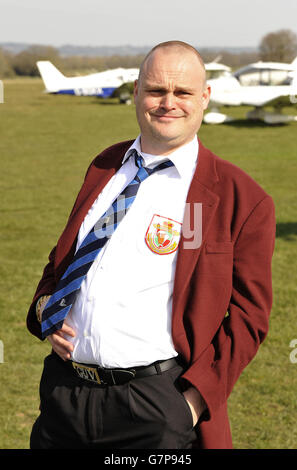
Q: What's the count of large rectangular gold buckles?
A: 1